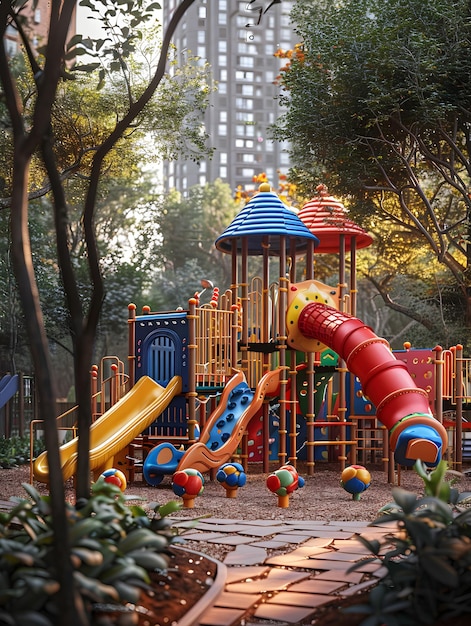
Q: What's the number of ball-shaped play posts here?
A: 5